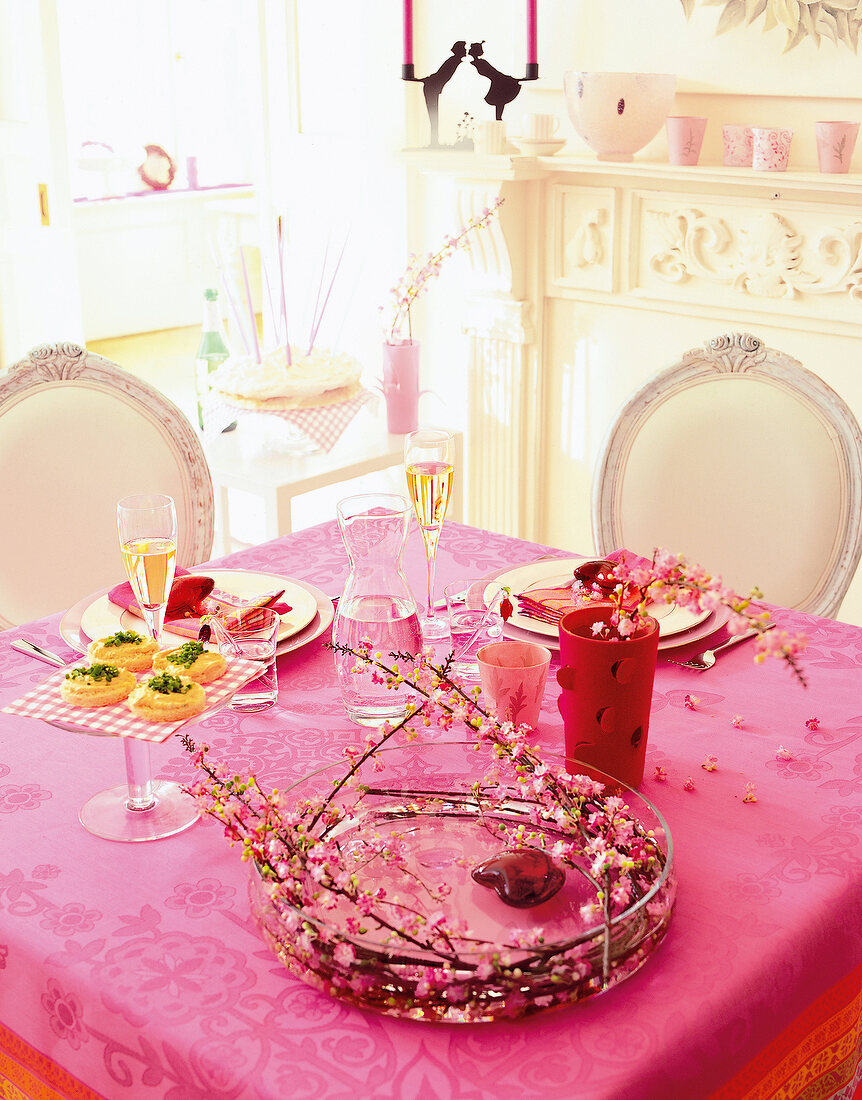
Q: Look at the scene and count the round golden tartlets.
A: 4